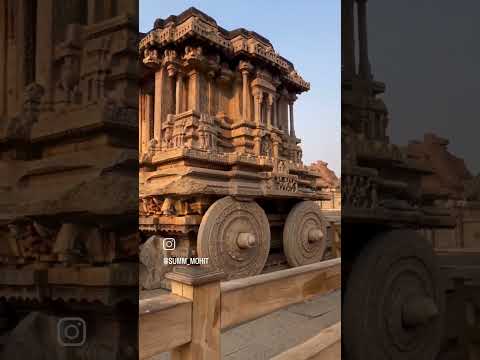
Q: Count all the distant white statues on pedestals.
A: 0